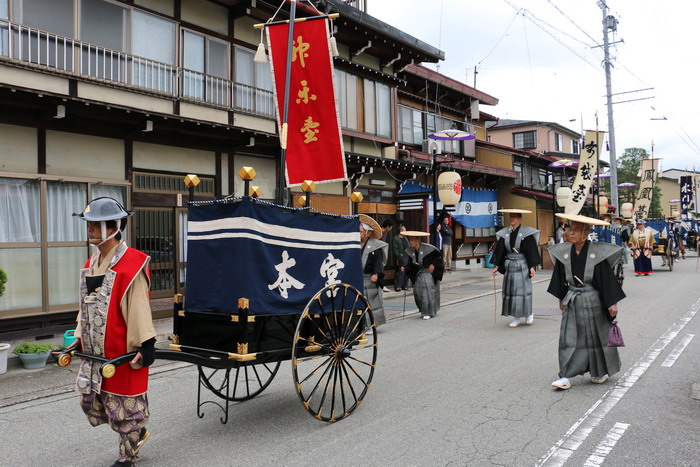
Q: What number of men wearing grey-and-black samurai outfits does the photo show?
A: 4